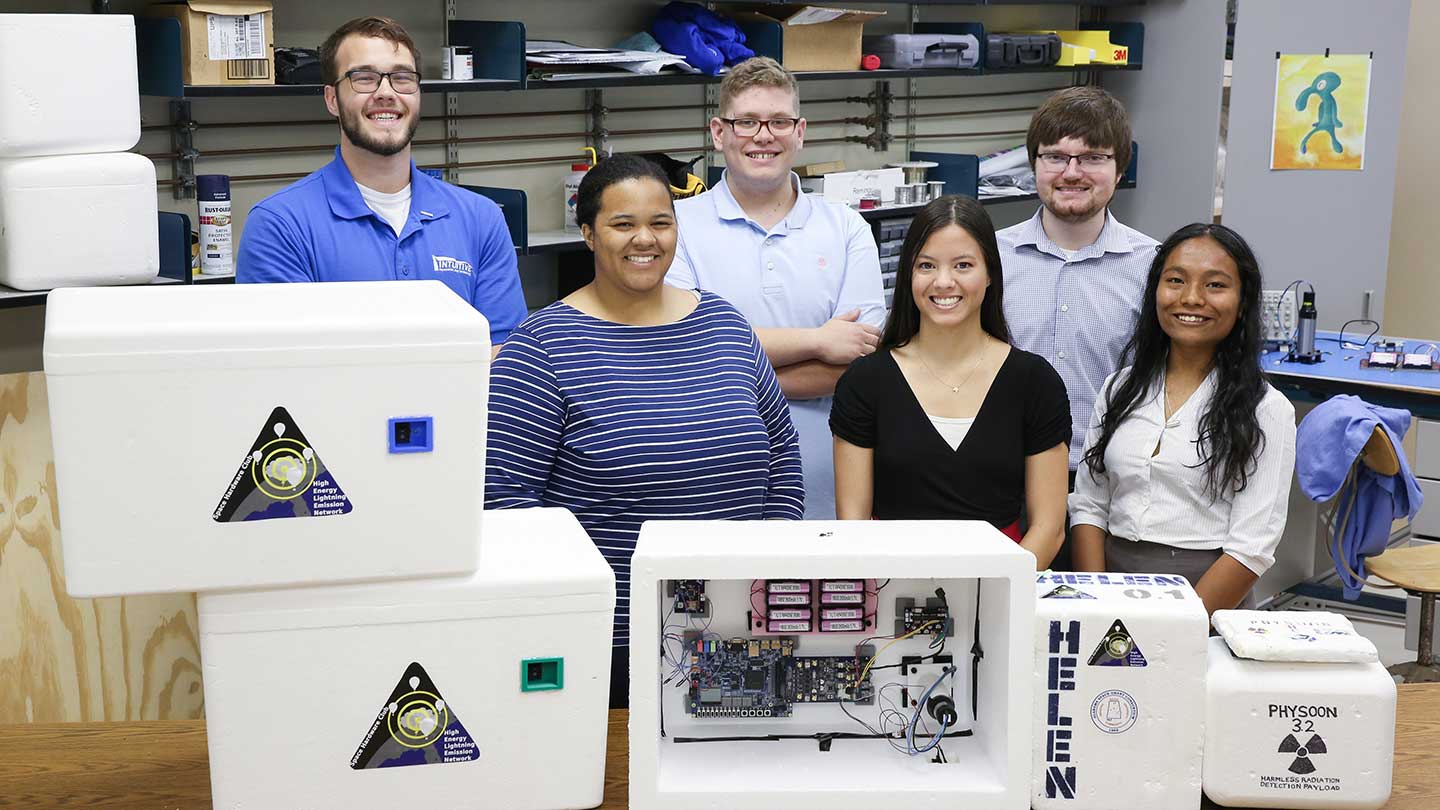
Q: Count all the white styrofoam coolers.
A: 7